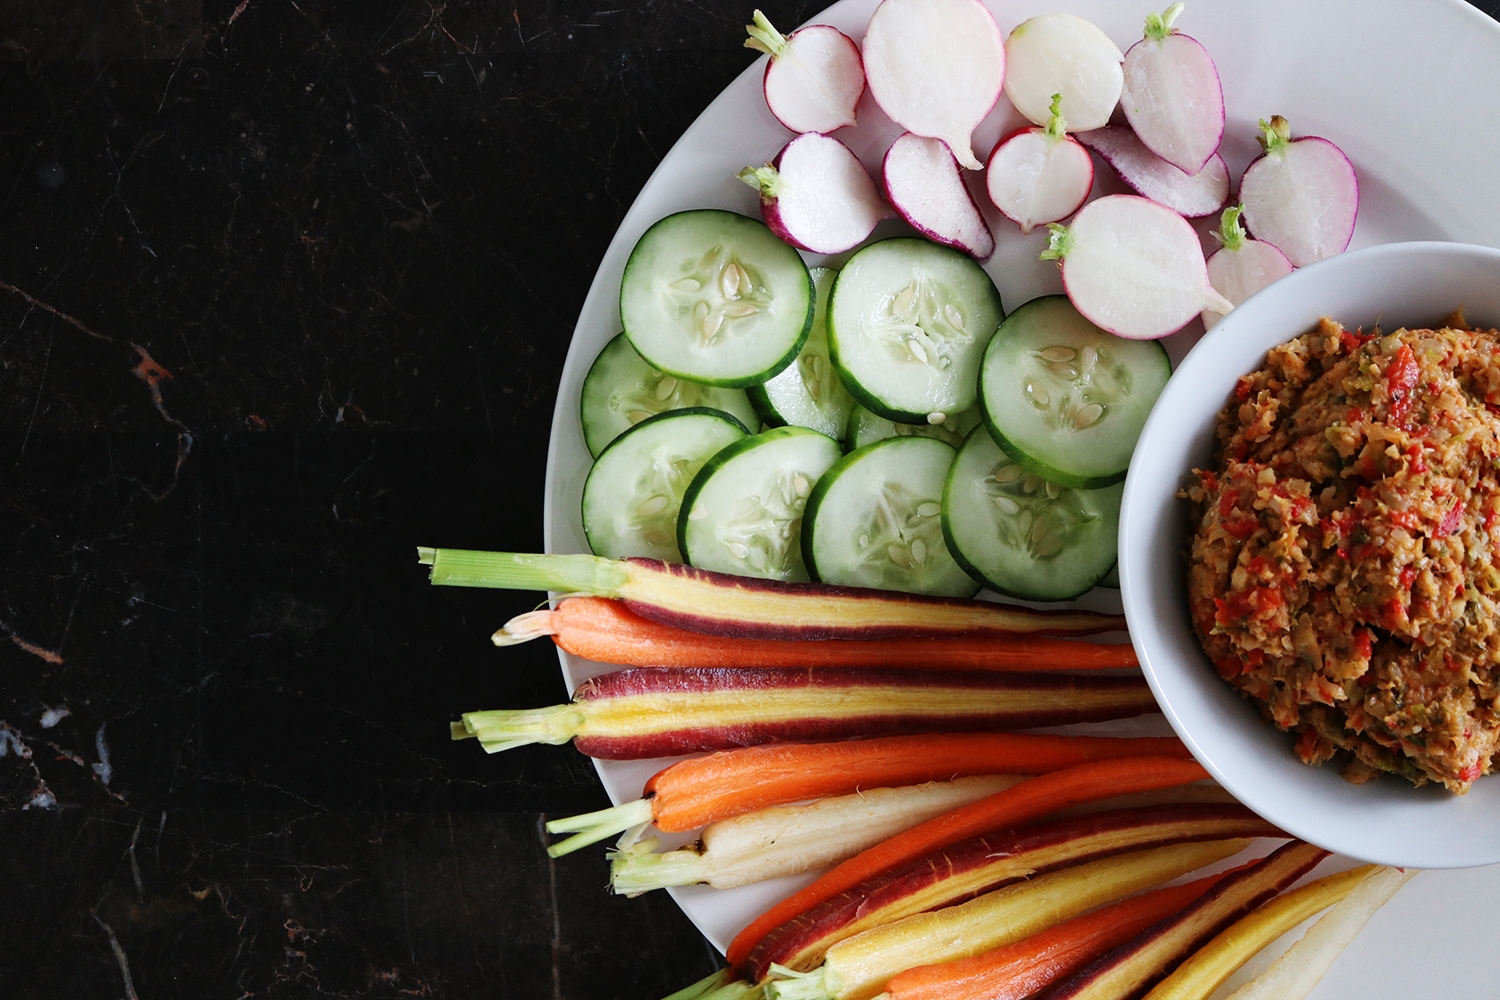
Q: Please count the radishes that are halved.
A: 11